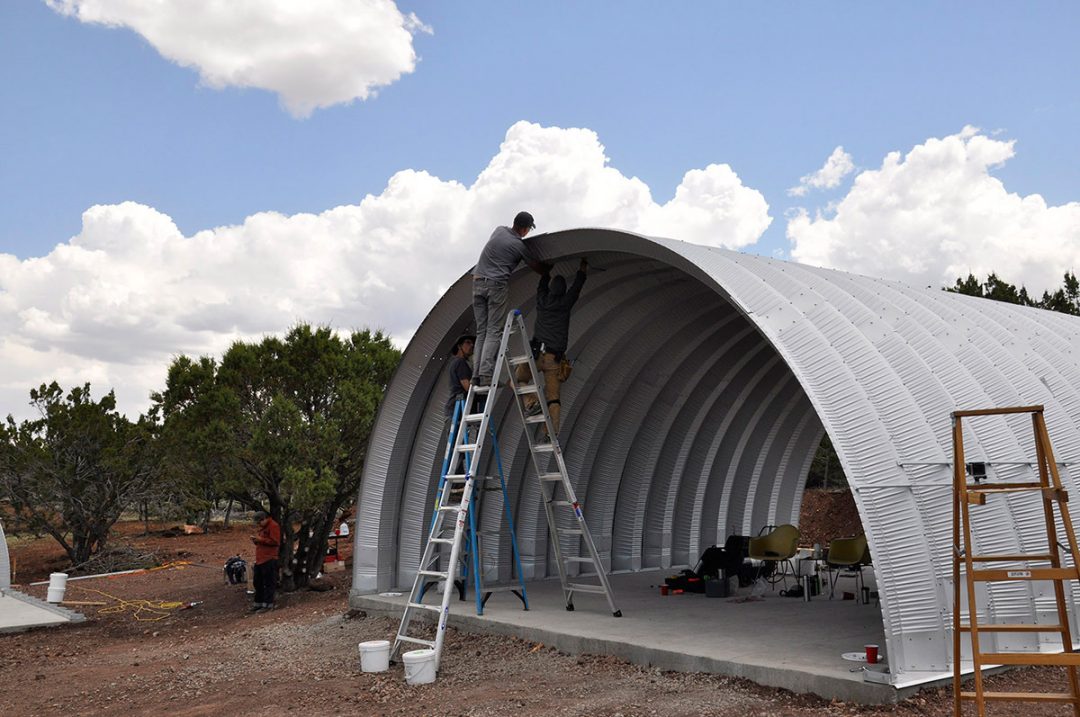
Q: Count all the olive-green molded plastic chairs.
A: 2